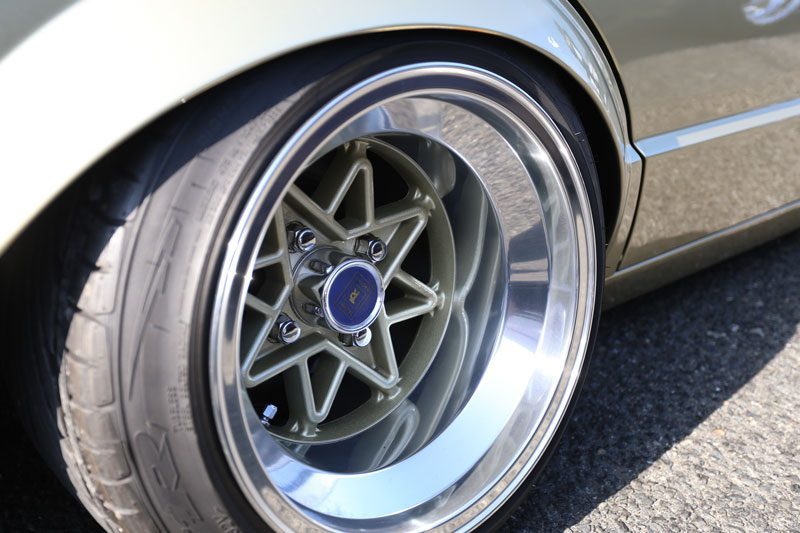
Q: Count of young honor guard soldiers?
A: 0